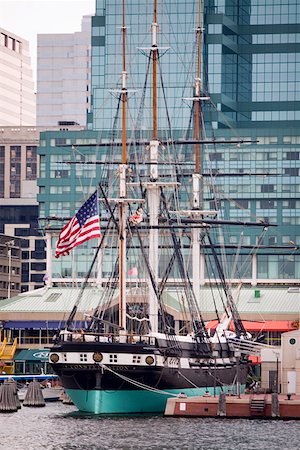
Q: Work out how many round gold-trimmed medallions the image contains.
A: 3